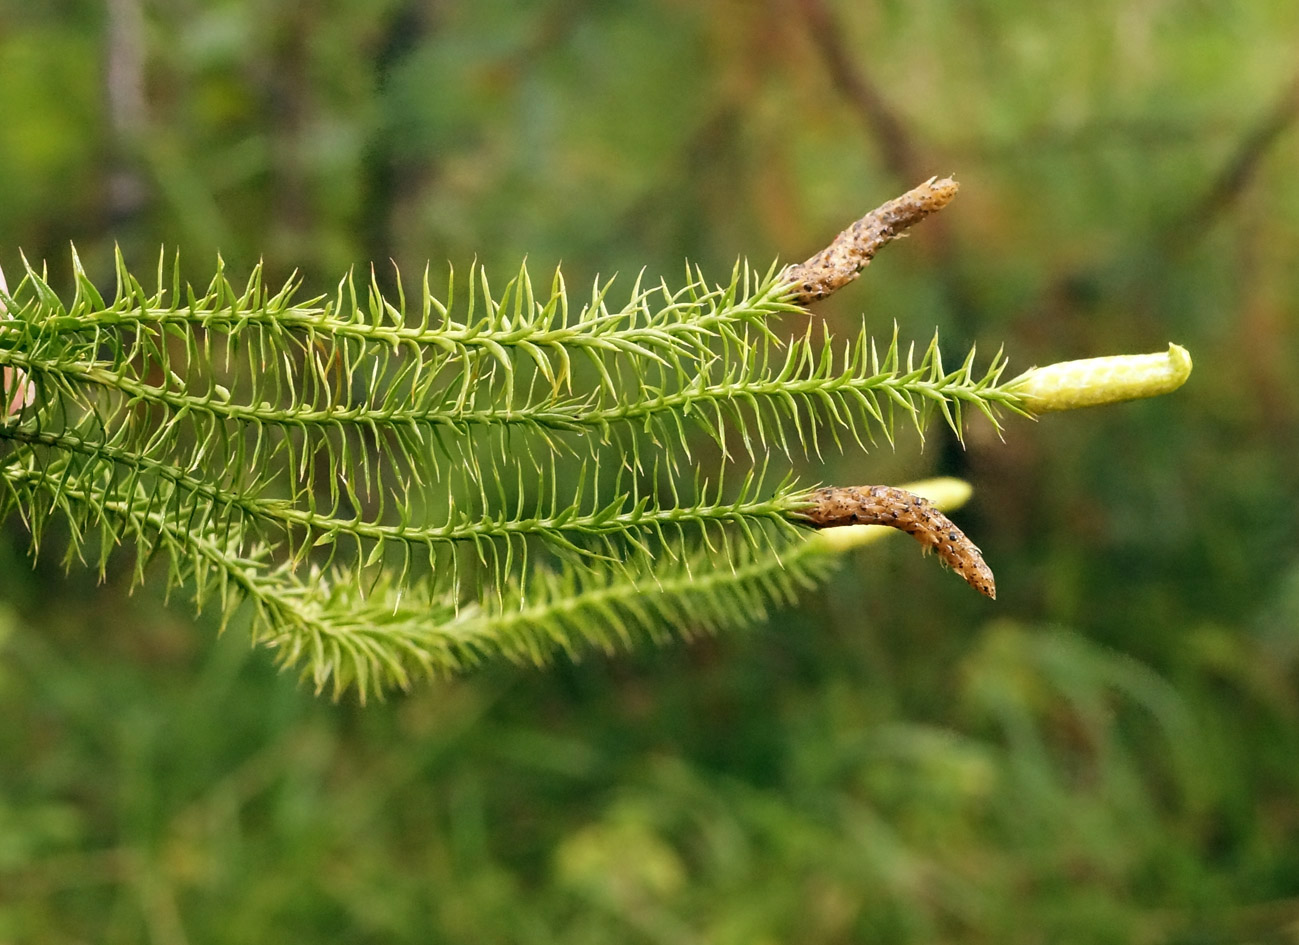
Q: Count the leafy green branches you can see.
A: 4